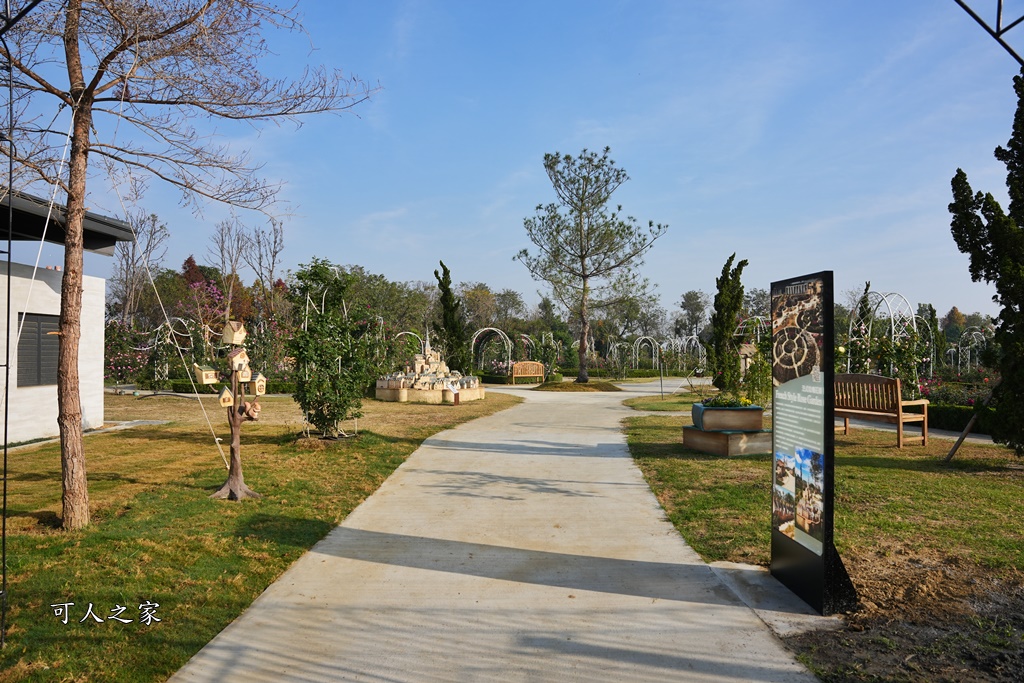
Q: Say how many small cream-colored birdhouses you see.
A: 6